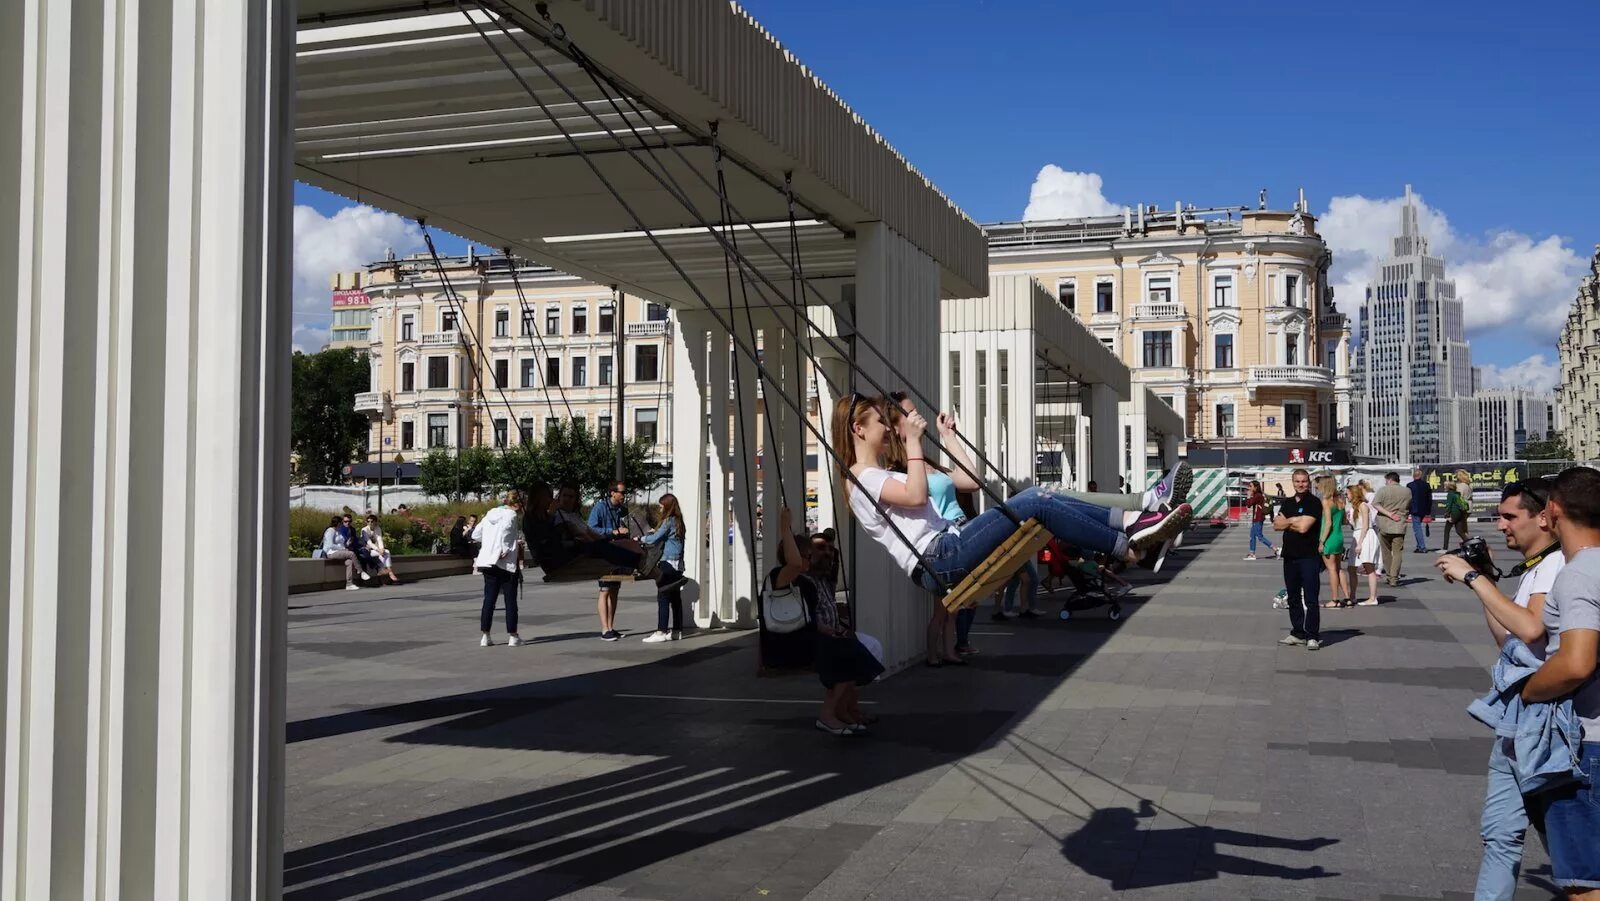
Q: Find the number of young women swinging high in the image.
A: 2